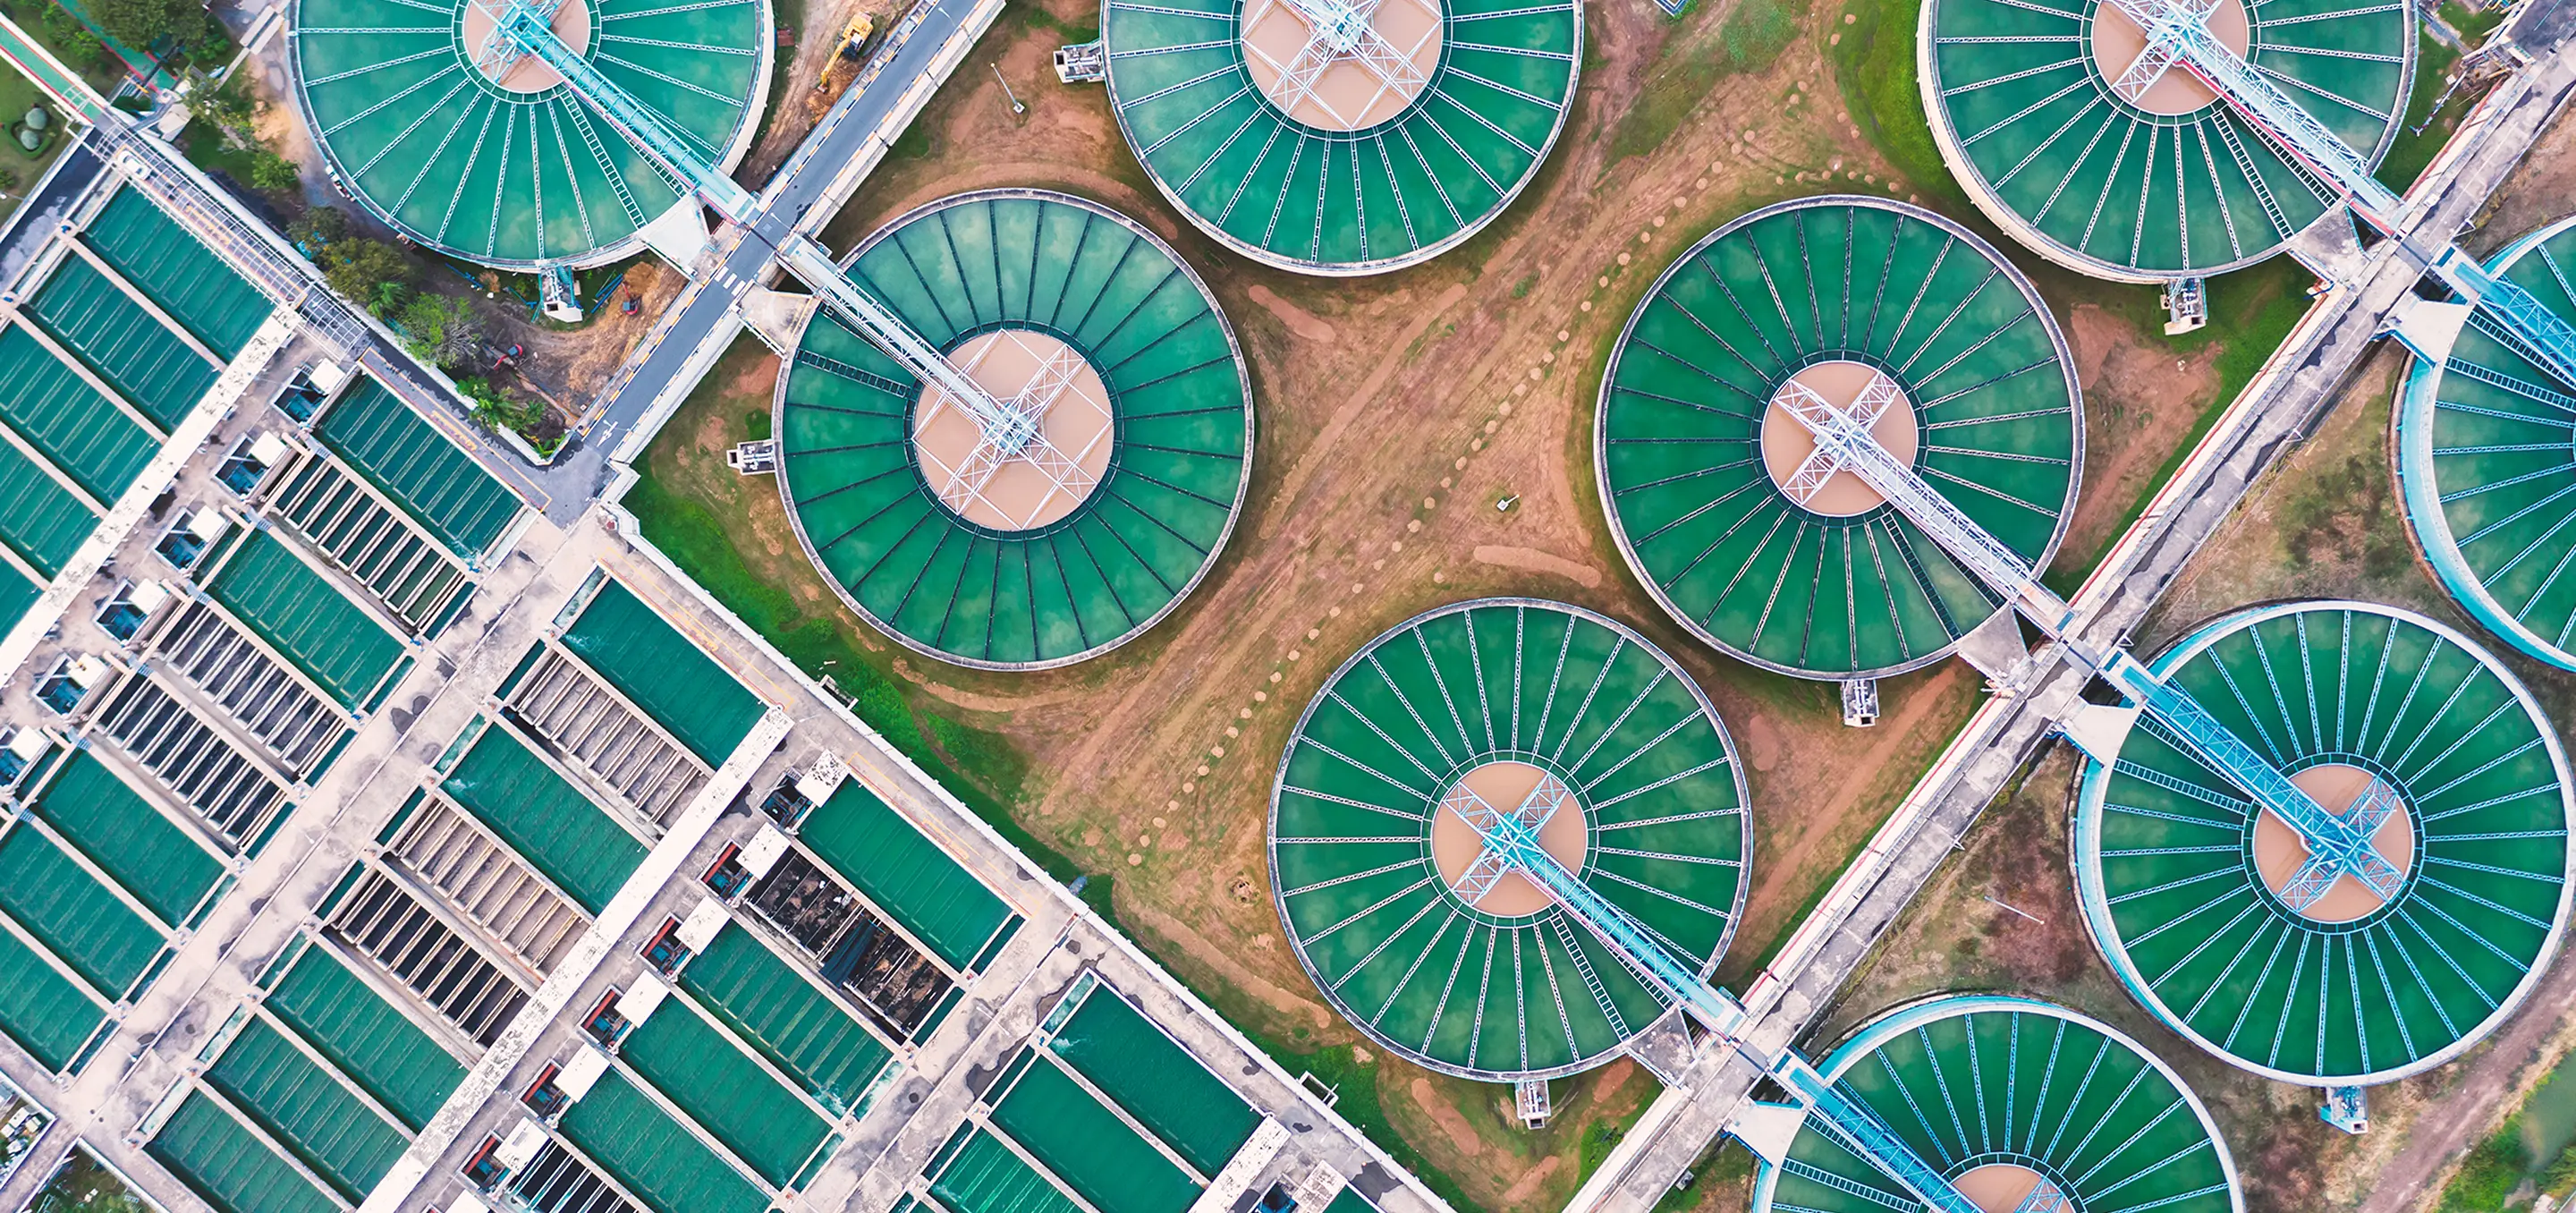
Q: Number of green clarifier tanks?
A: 9